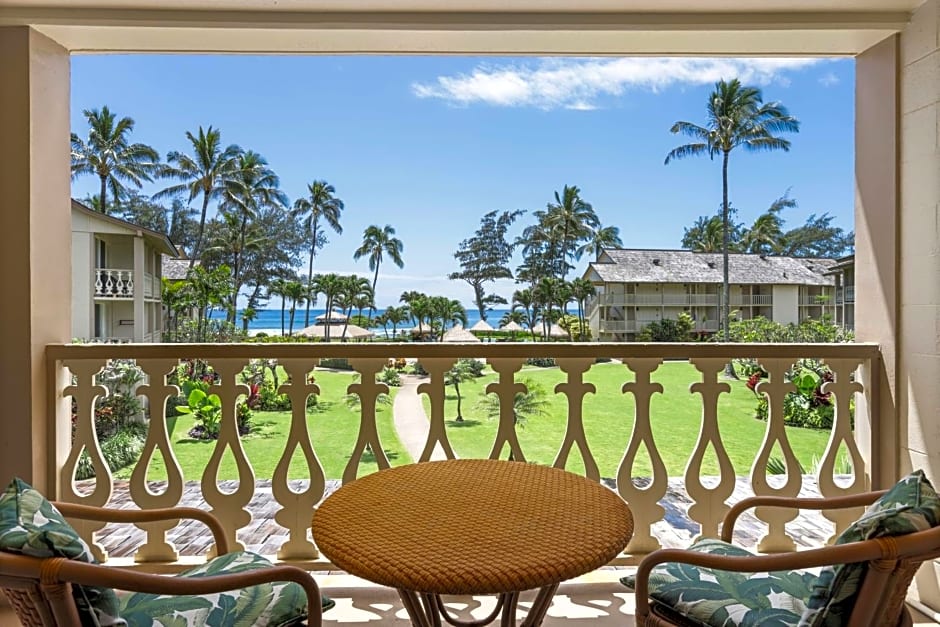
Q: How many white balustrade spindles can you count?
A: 12